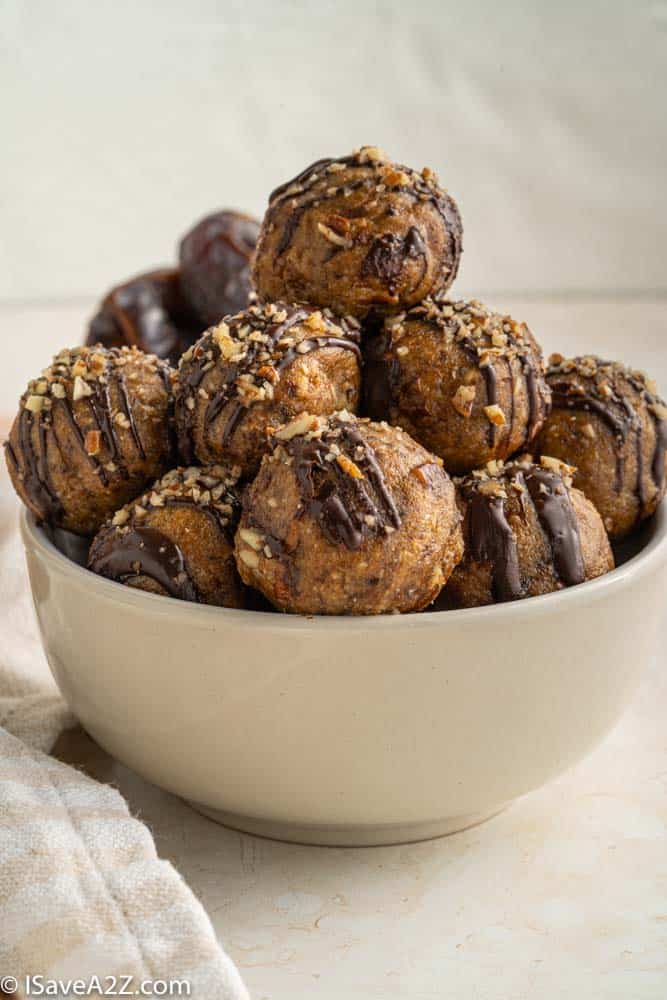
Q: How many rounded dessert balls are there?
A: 8